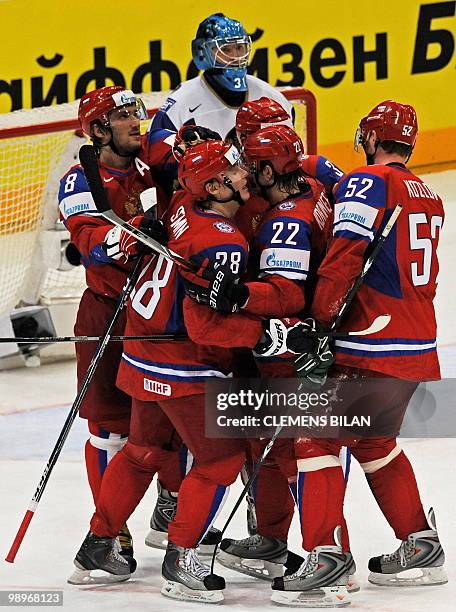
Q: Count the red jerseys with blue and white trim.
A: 5